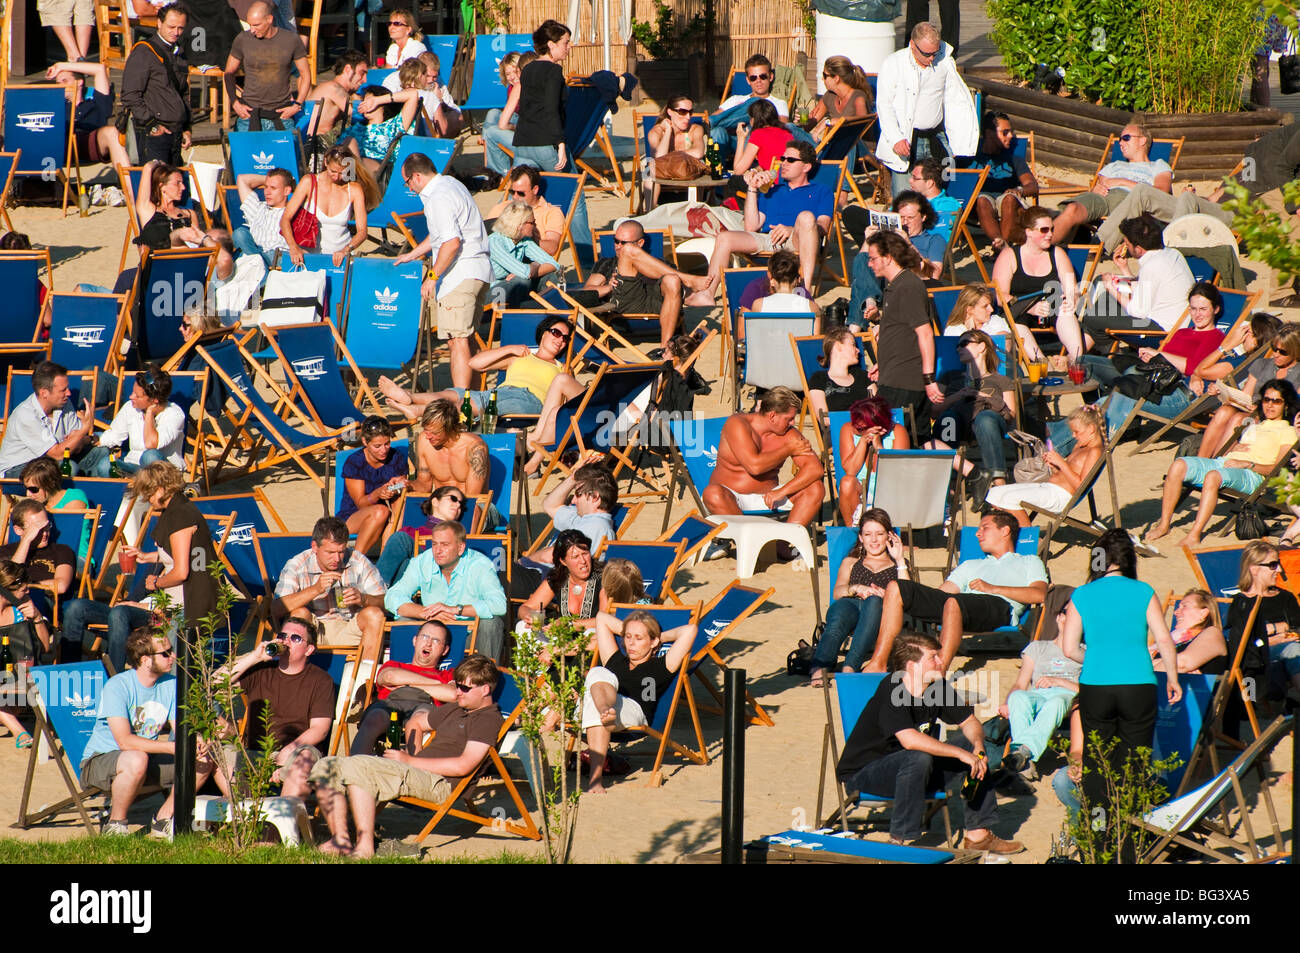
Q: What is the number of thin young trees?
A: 3